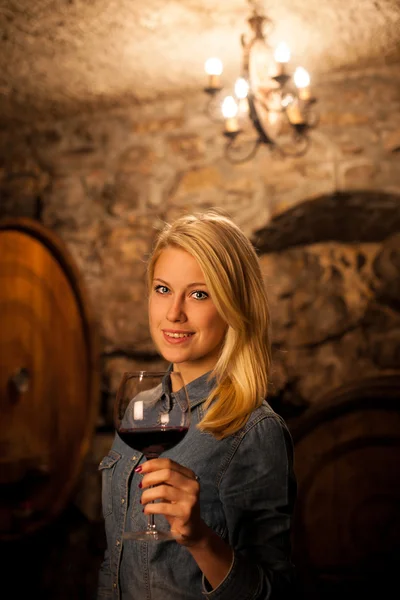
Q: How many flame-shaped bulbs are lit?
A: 5